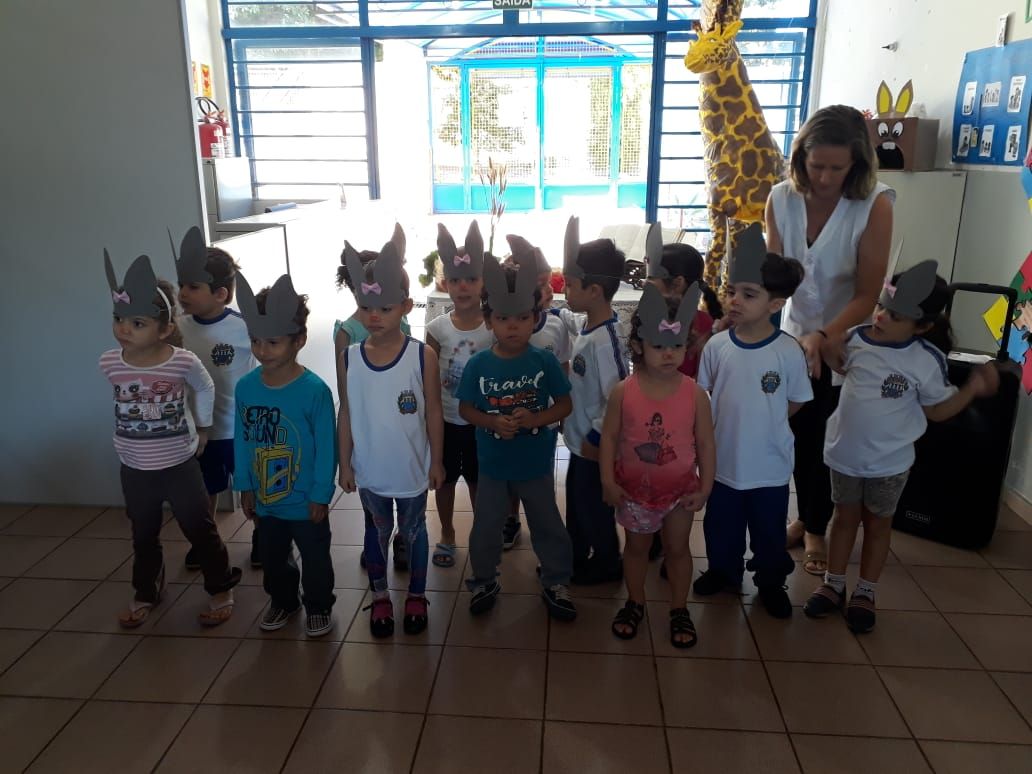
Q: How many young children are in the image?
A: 13